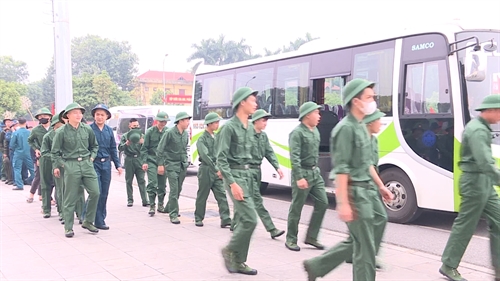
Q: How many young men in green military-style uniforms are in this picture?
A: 14